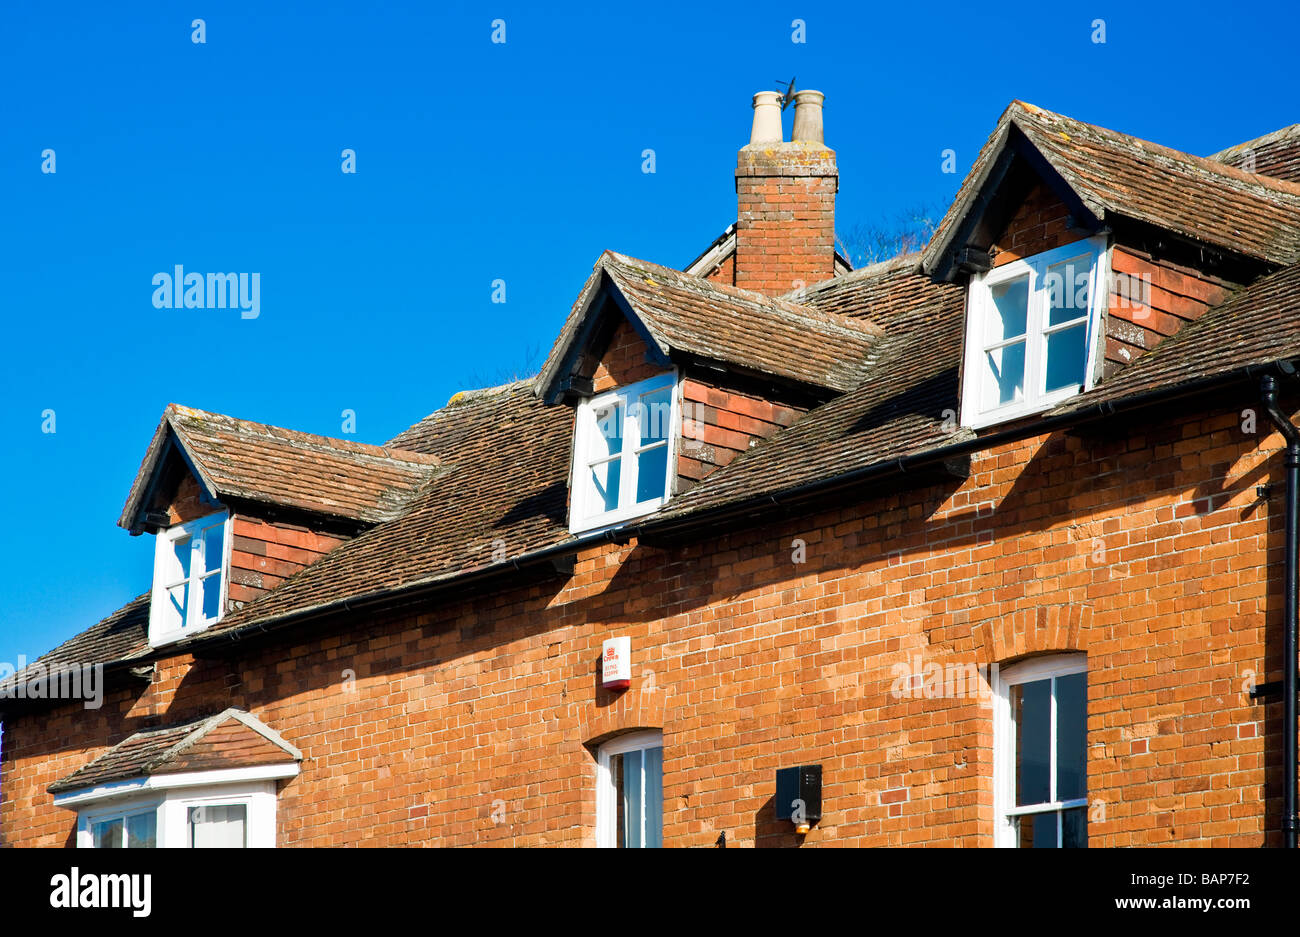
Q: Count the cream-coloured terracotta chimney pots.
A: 2